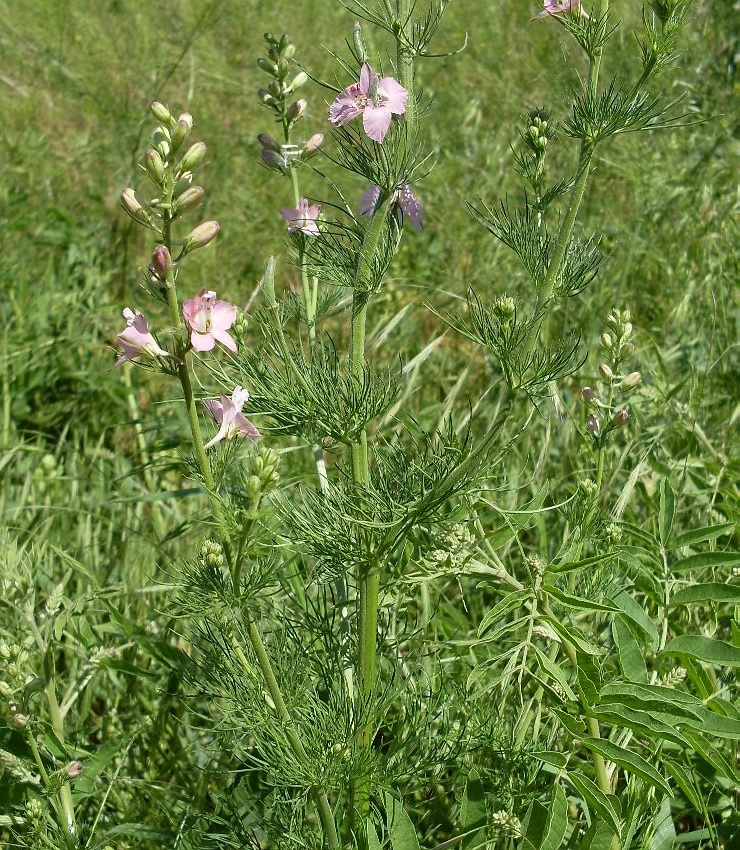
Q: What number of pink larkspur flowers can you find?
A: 7